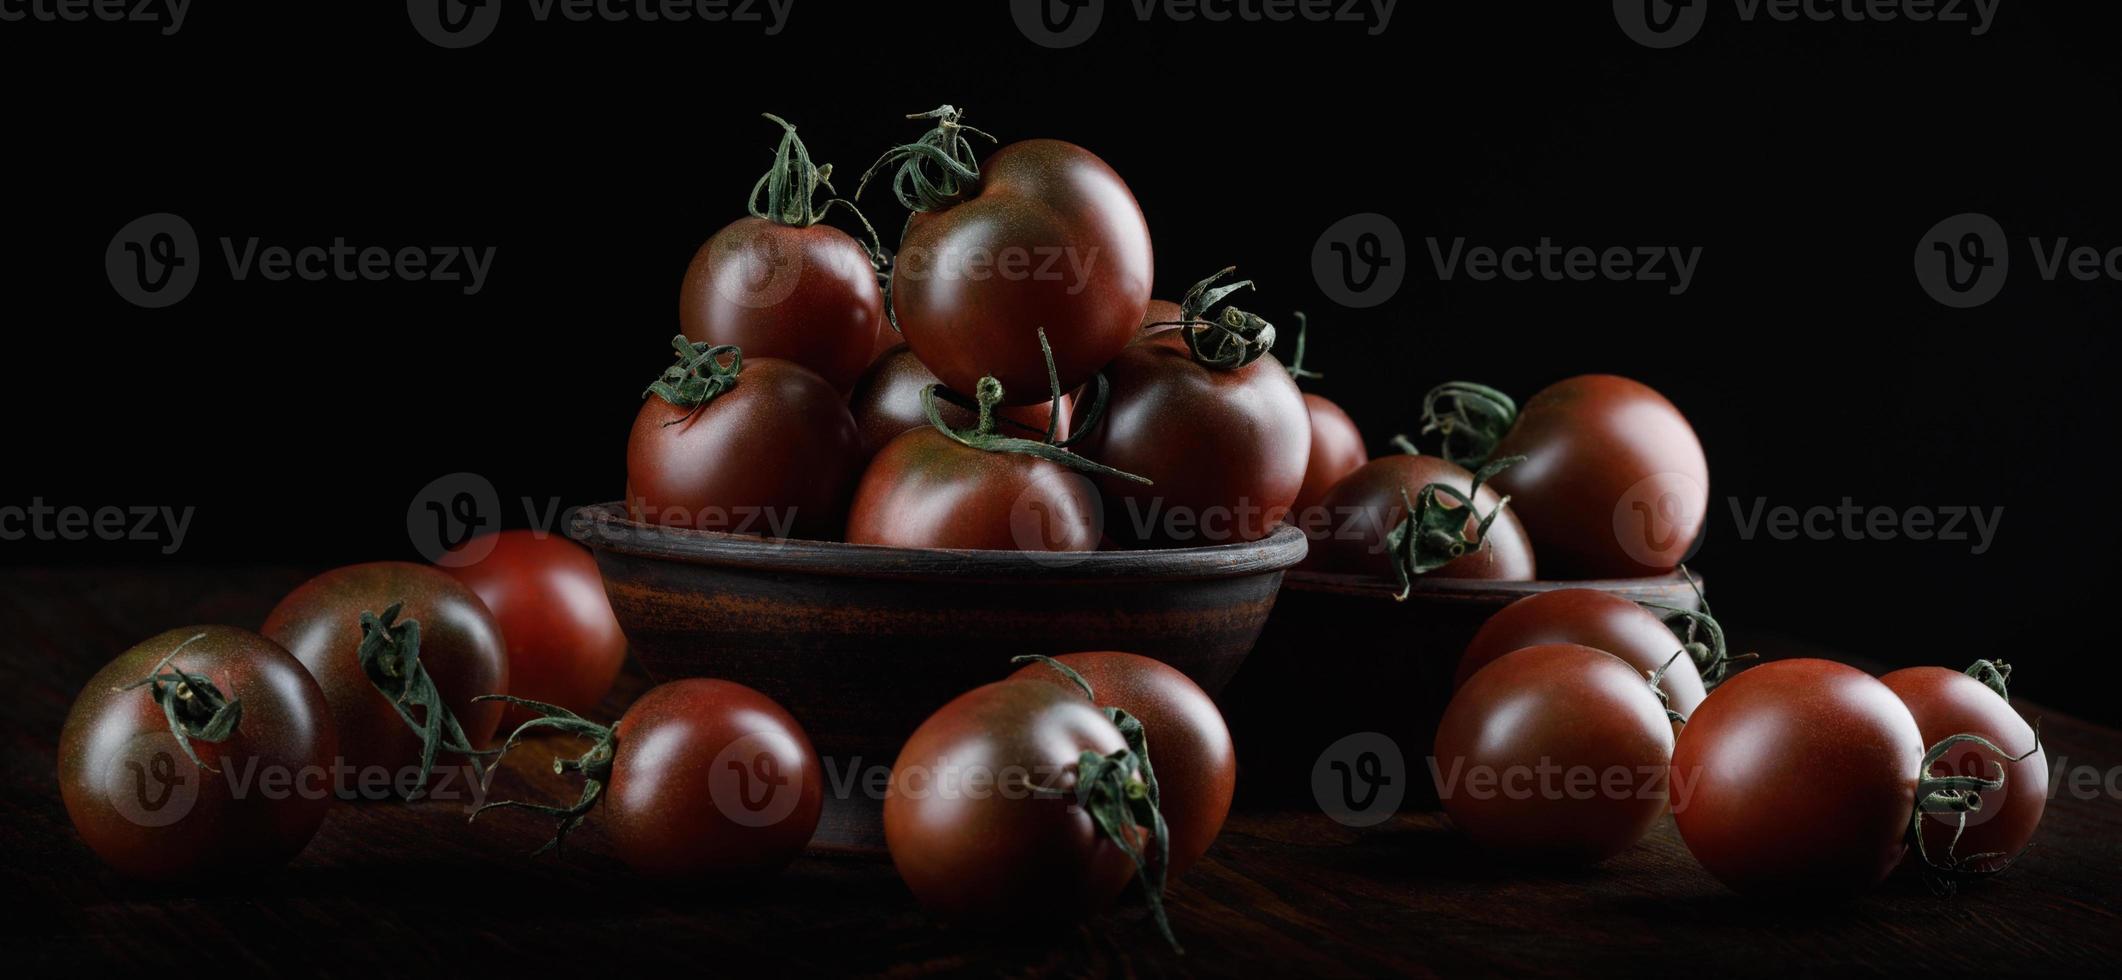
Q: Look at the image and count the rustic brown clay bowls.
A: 2